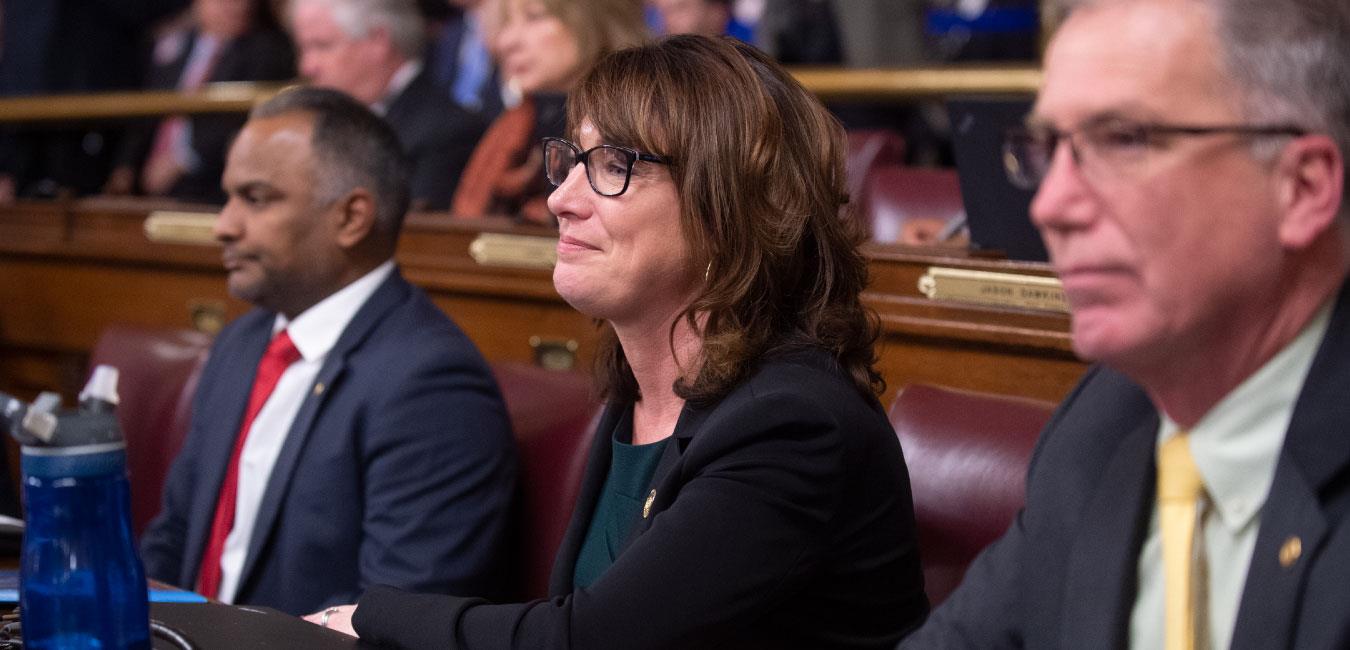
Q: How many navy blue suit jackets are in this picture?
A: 1